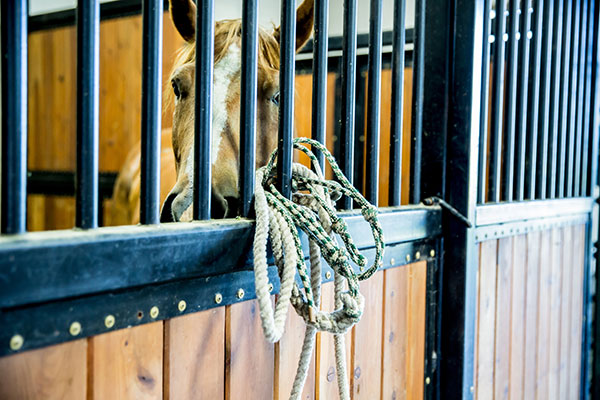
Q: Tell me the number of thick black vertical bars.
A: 11